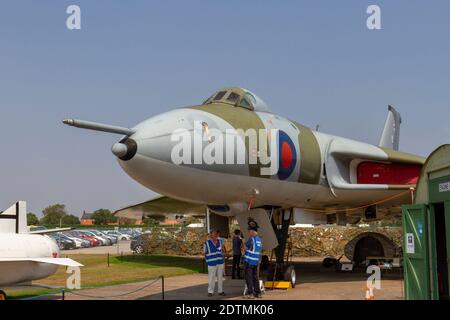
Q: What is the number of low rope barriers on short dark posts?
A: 1